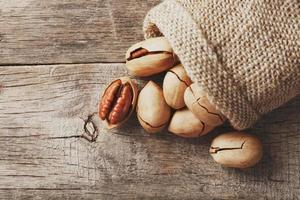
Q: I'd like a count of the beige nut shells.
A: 7